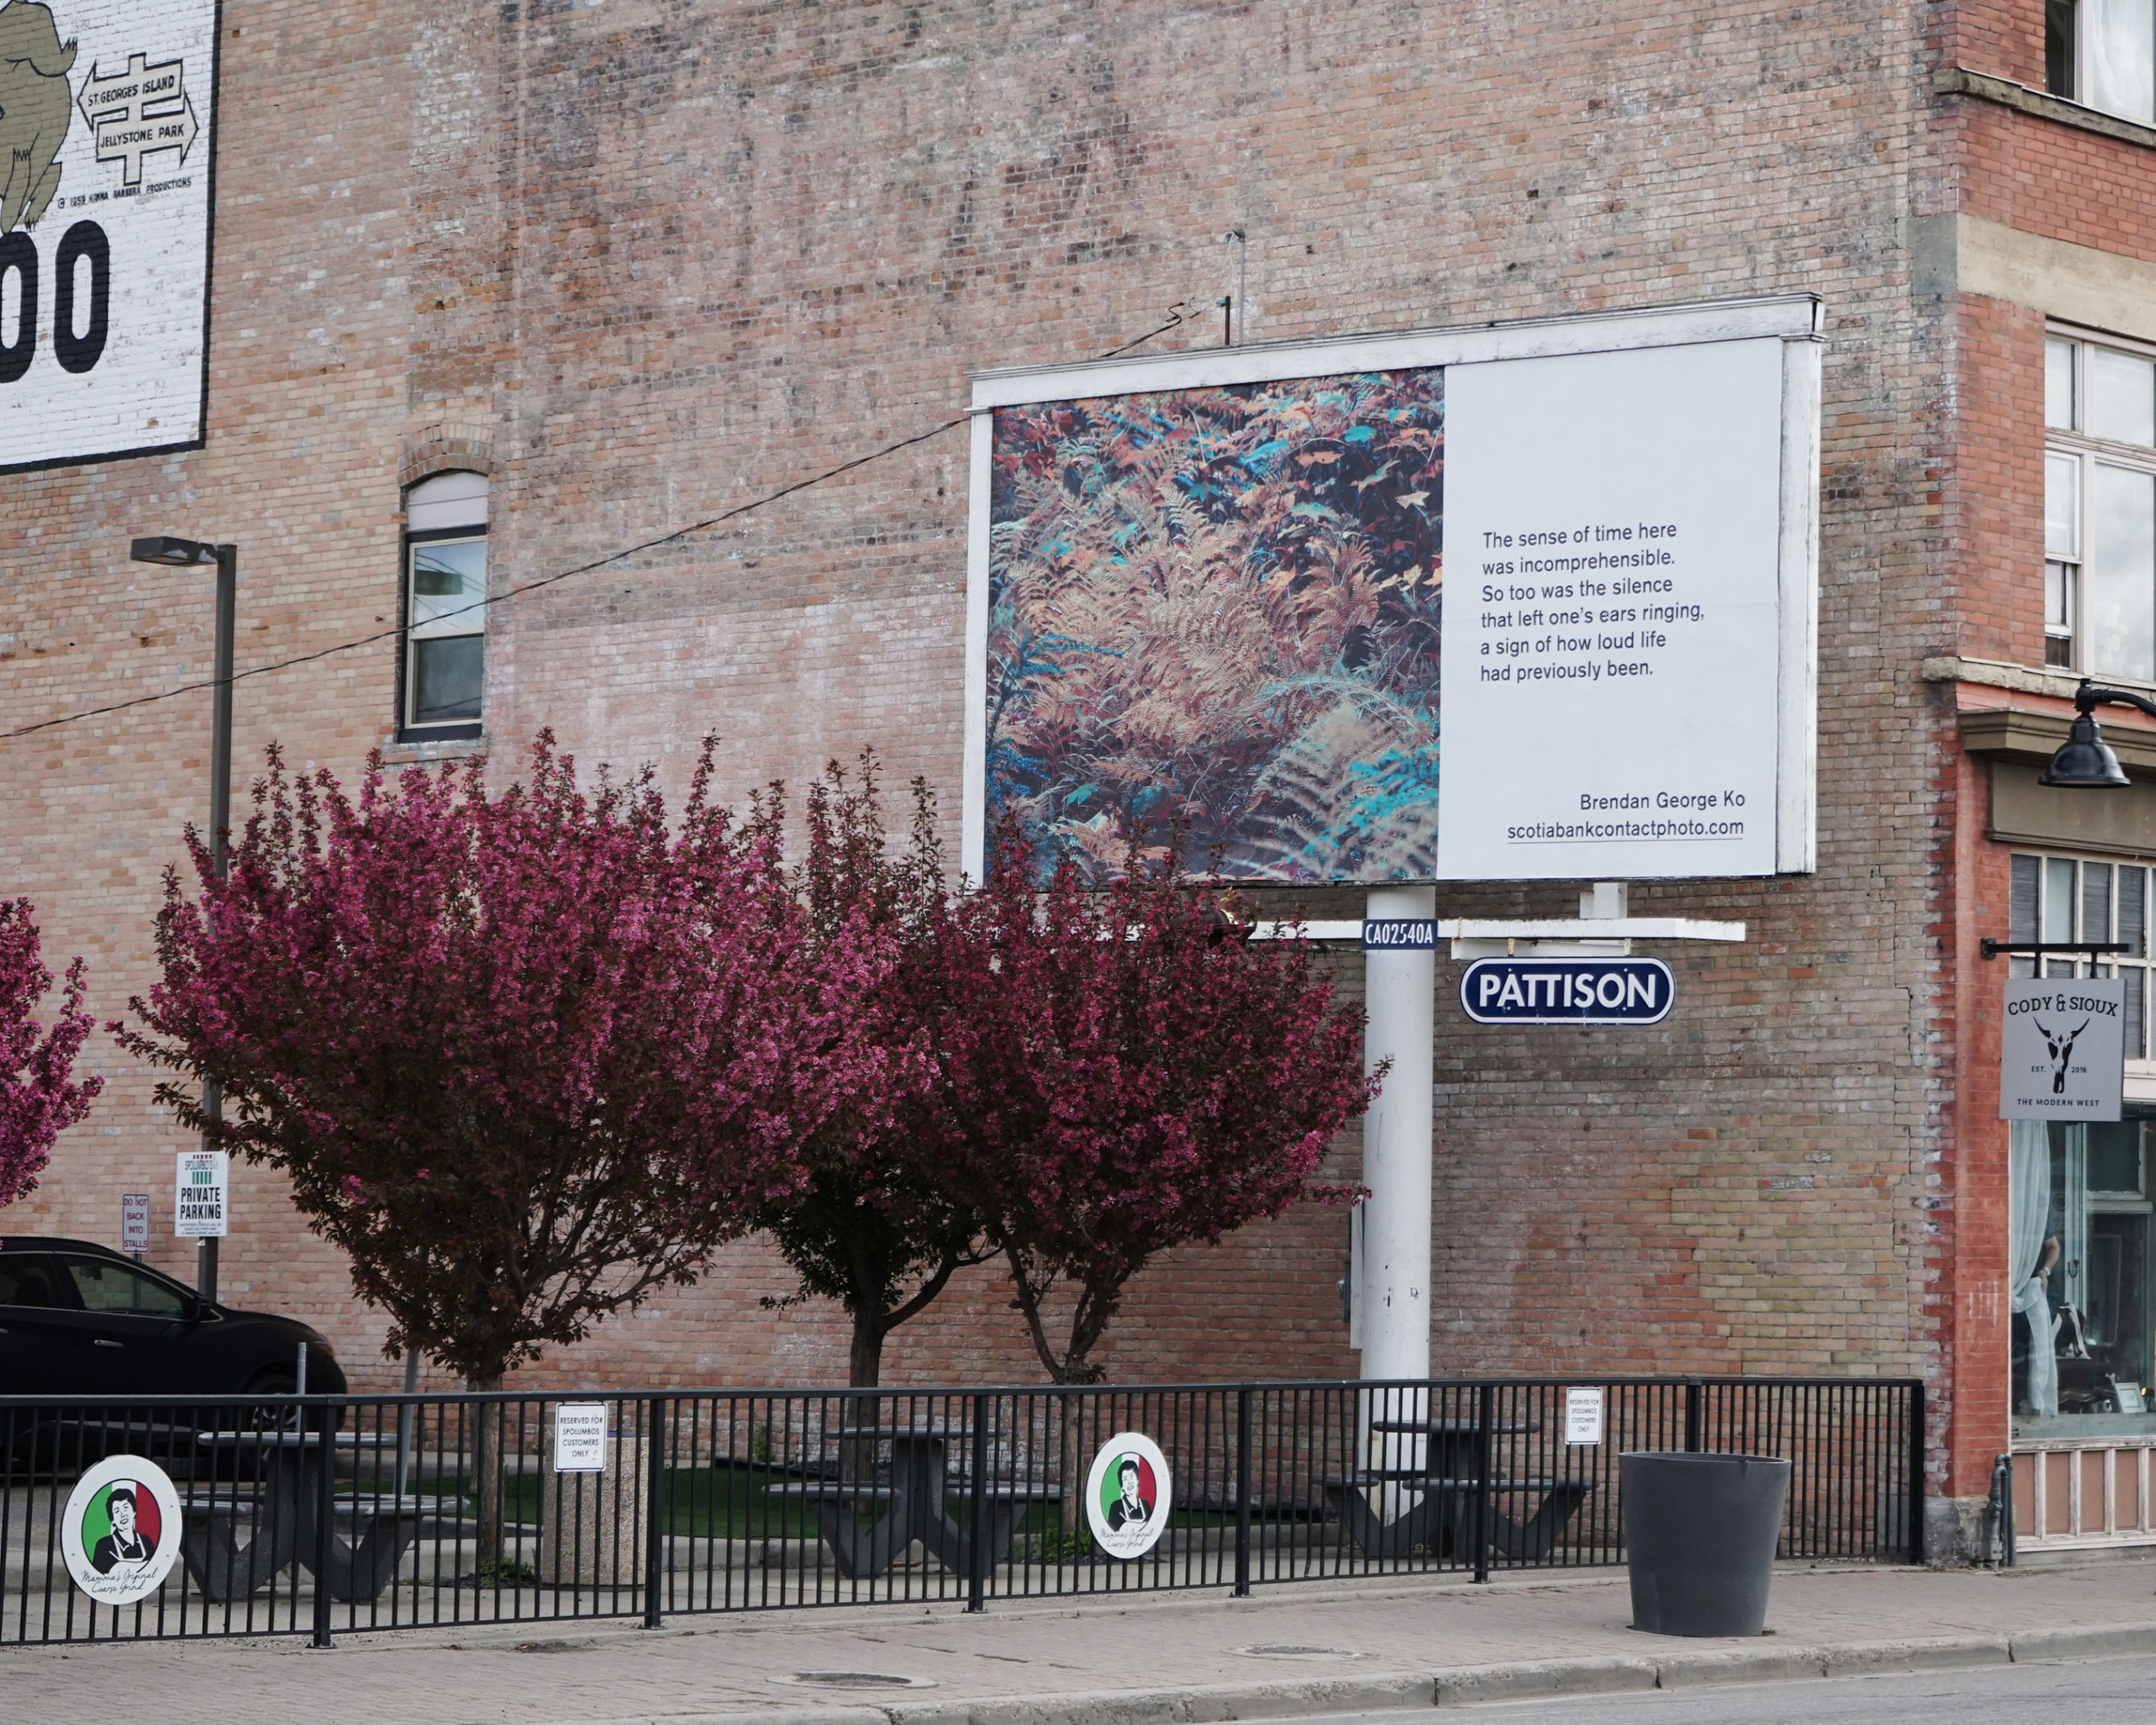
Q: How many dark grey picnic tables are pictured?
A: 3